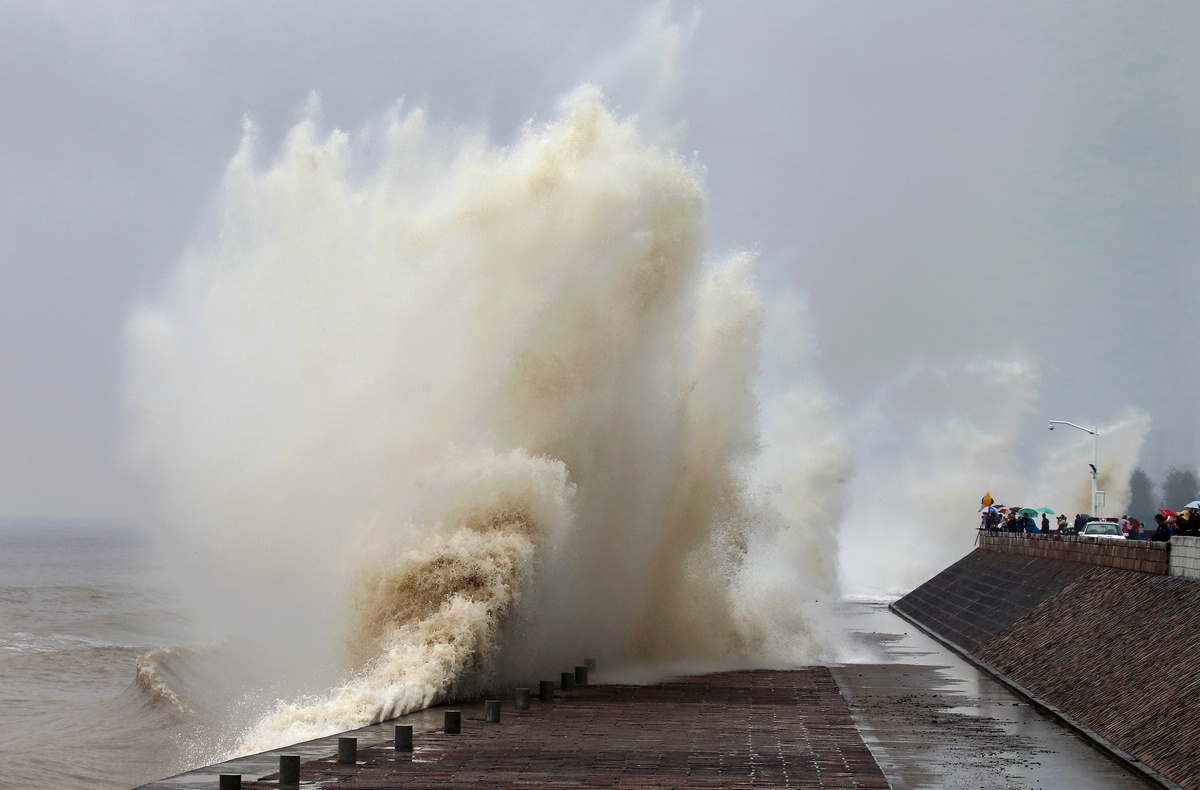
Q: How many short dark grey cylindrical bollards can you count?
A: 11